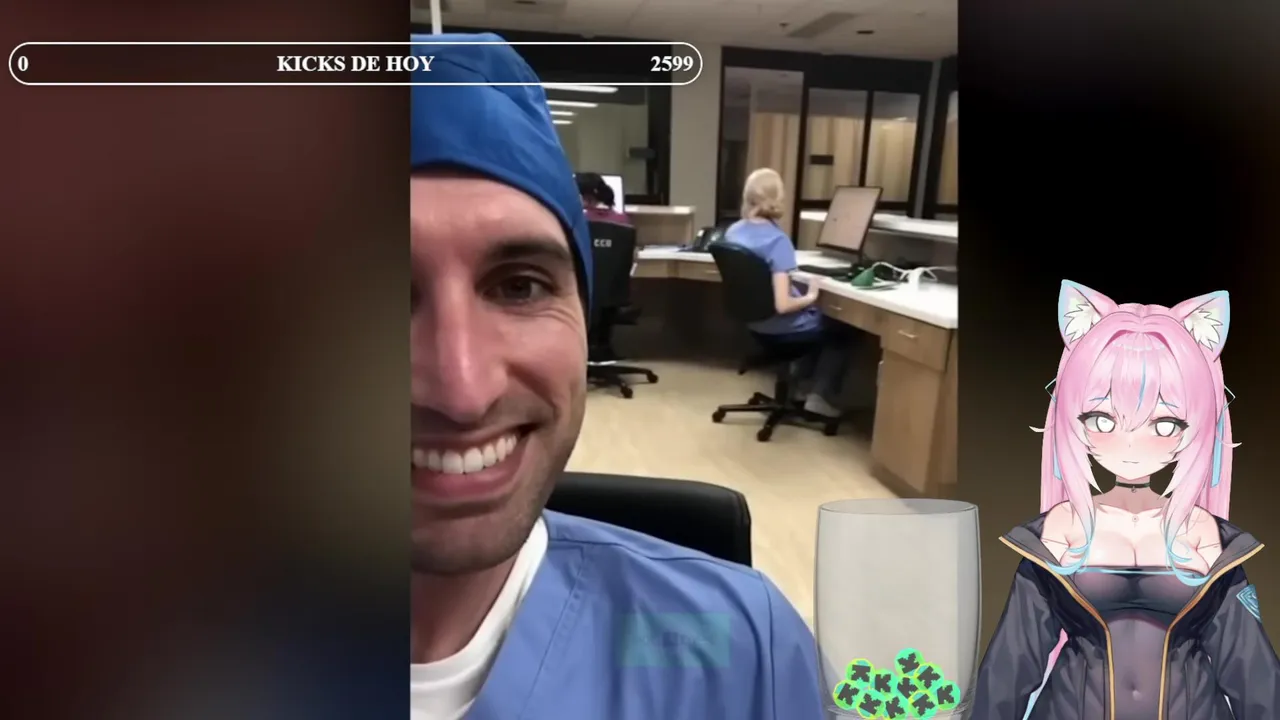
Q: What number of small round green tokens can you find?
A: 10